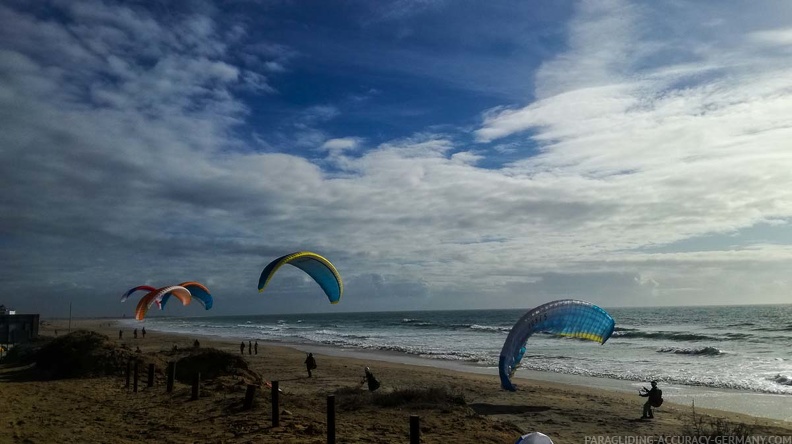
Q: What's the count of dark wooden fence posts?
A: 9